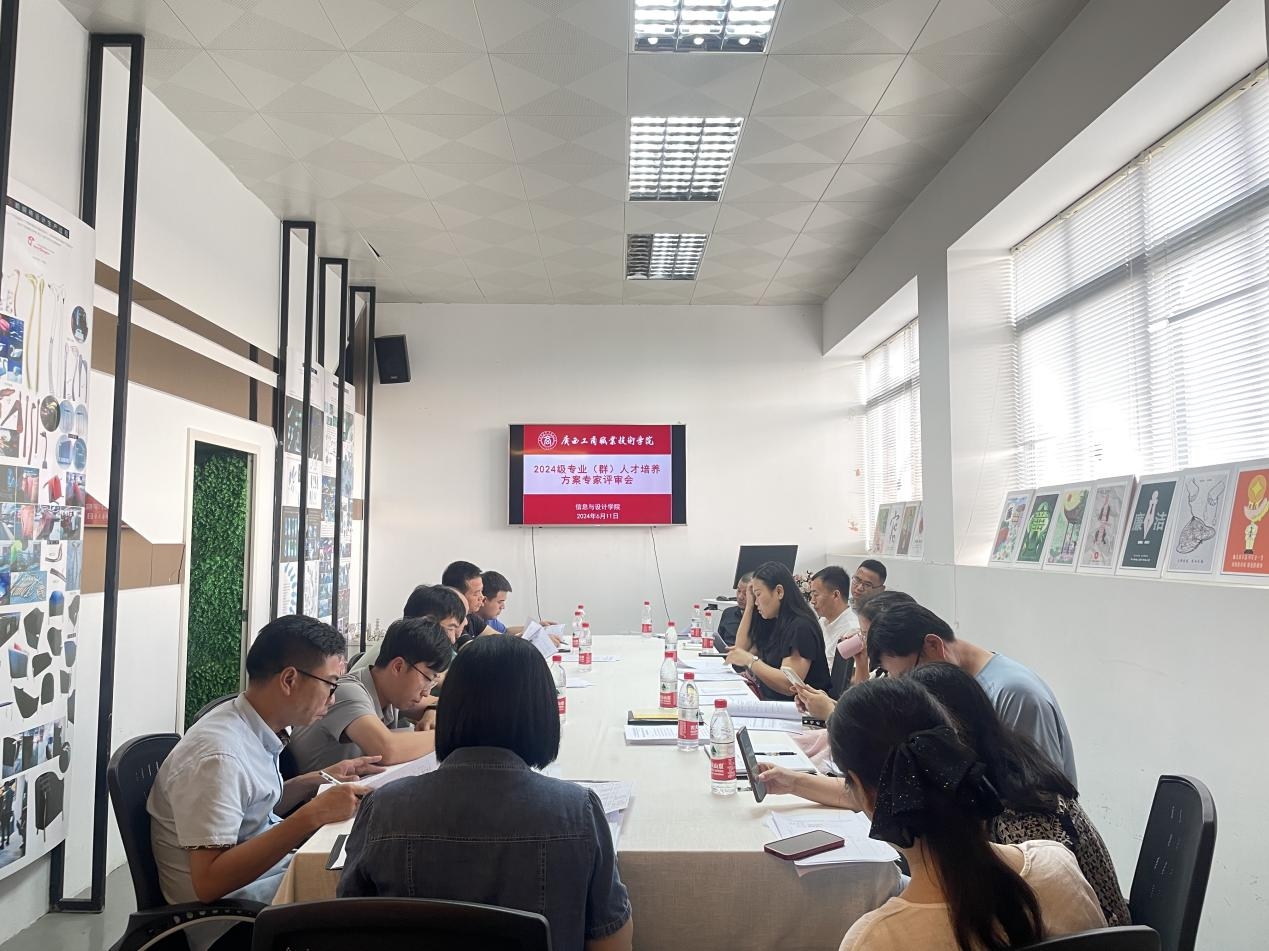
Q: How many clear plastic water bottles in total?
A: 11